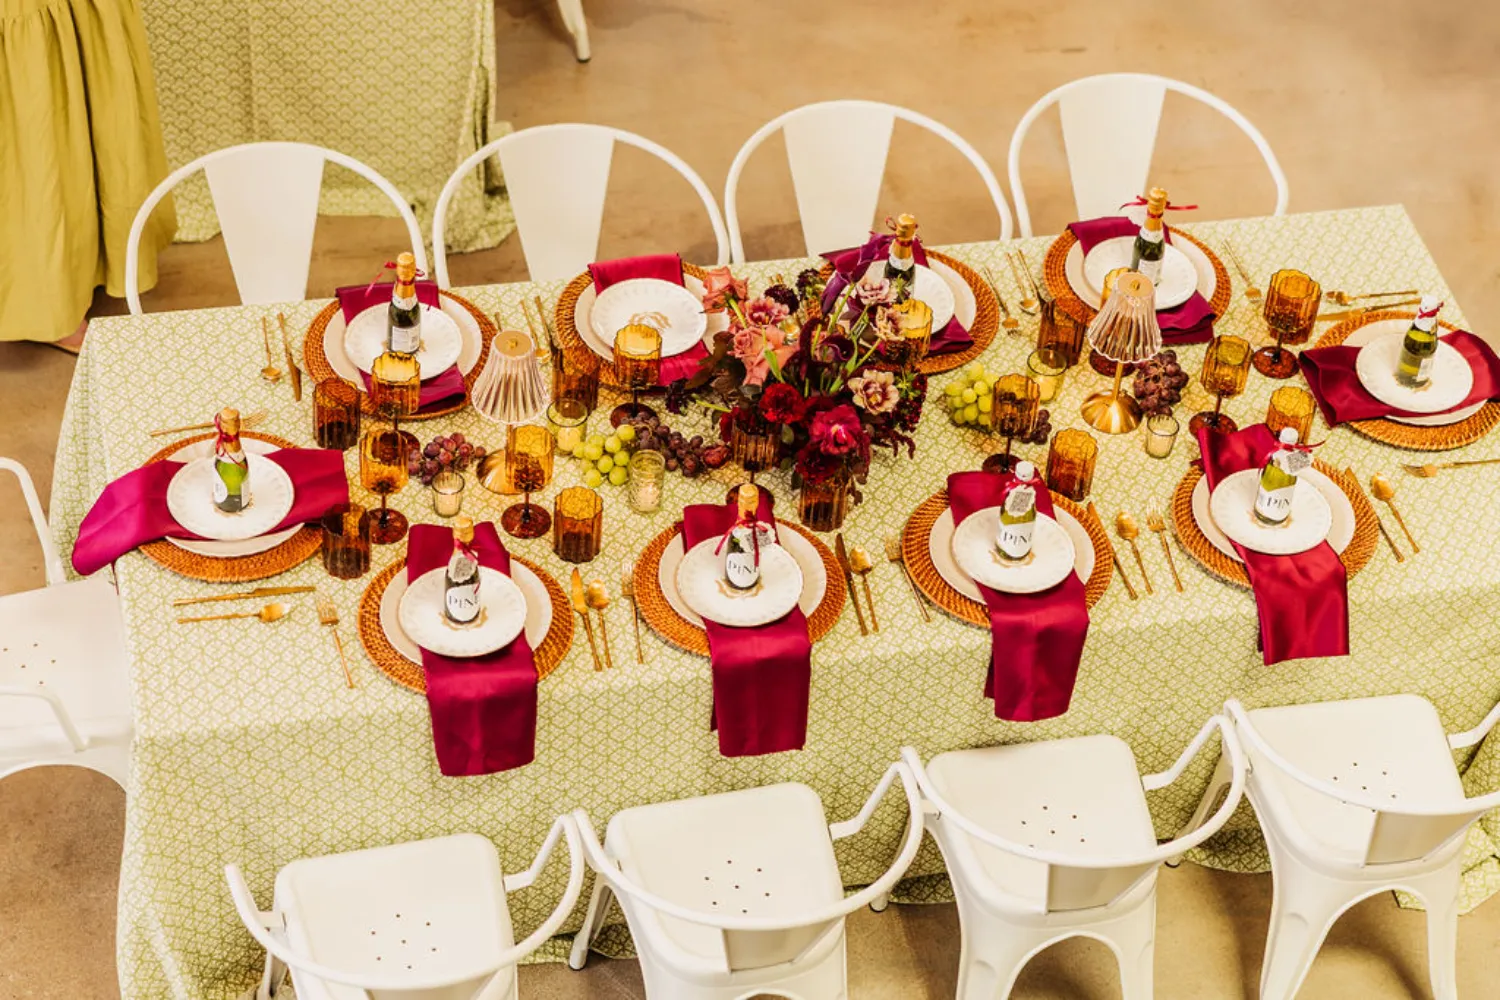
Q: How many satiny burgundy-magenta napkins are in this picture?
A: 10